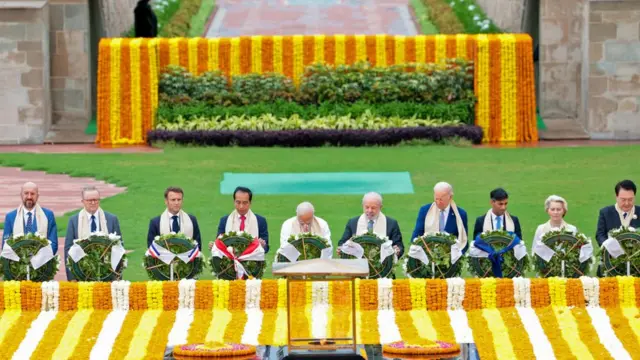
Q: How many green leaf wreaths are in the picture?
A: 10